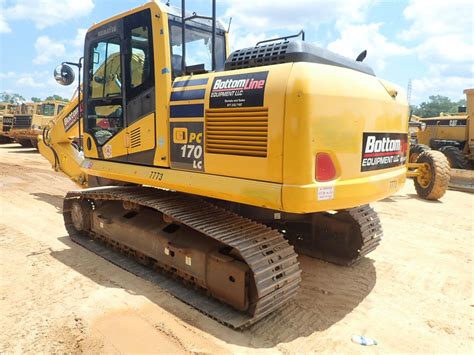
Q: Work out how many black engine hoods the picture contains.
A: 1